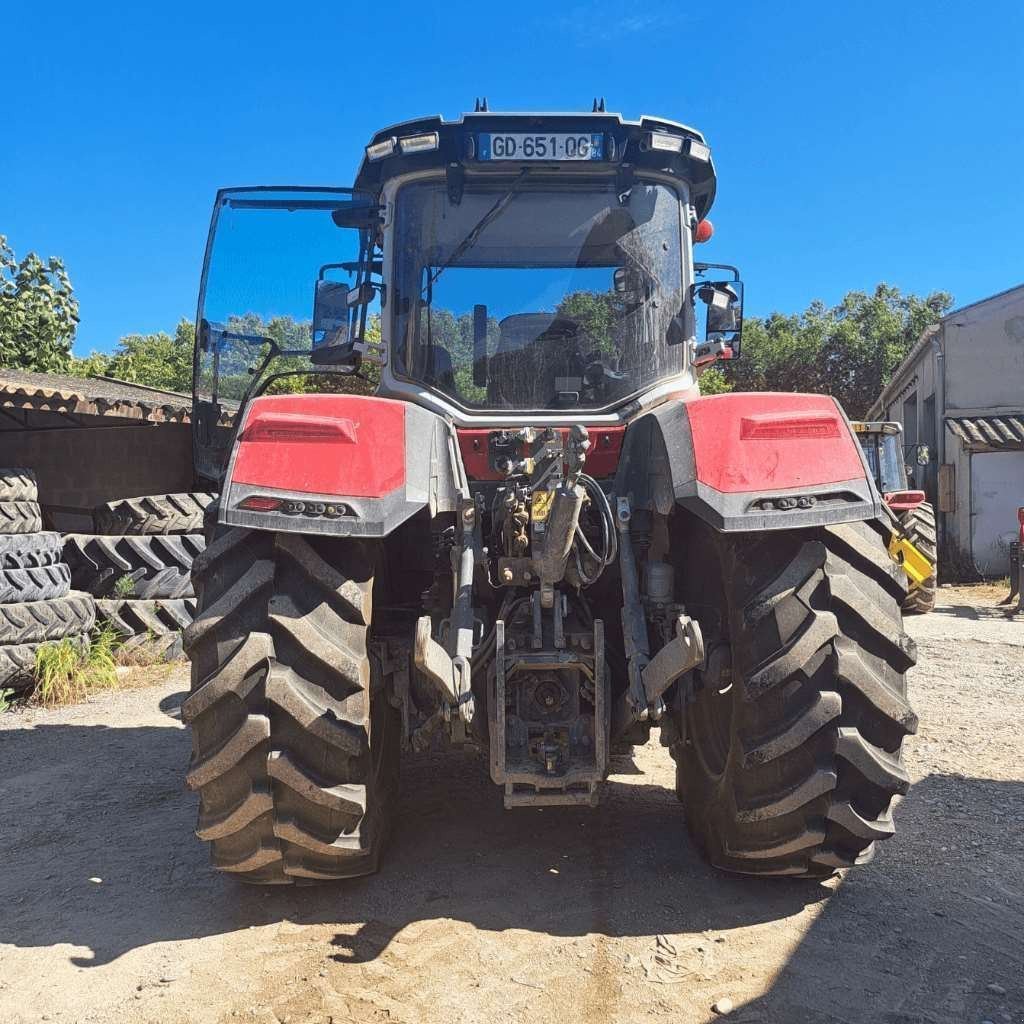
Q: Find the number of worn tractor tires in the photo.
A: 9